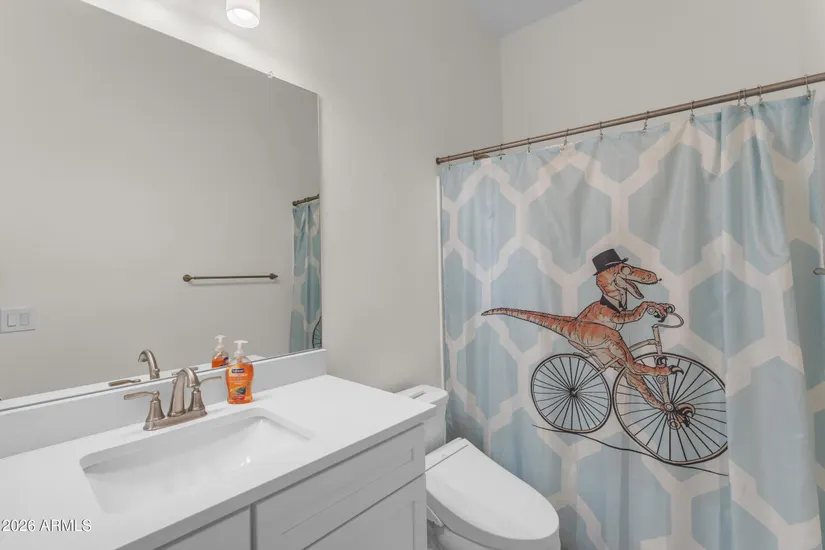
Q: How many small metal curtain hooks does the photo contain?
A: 12